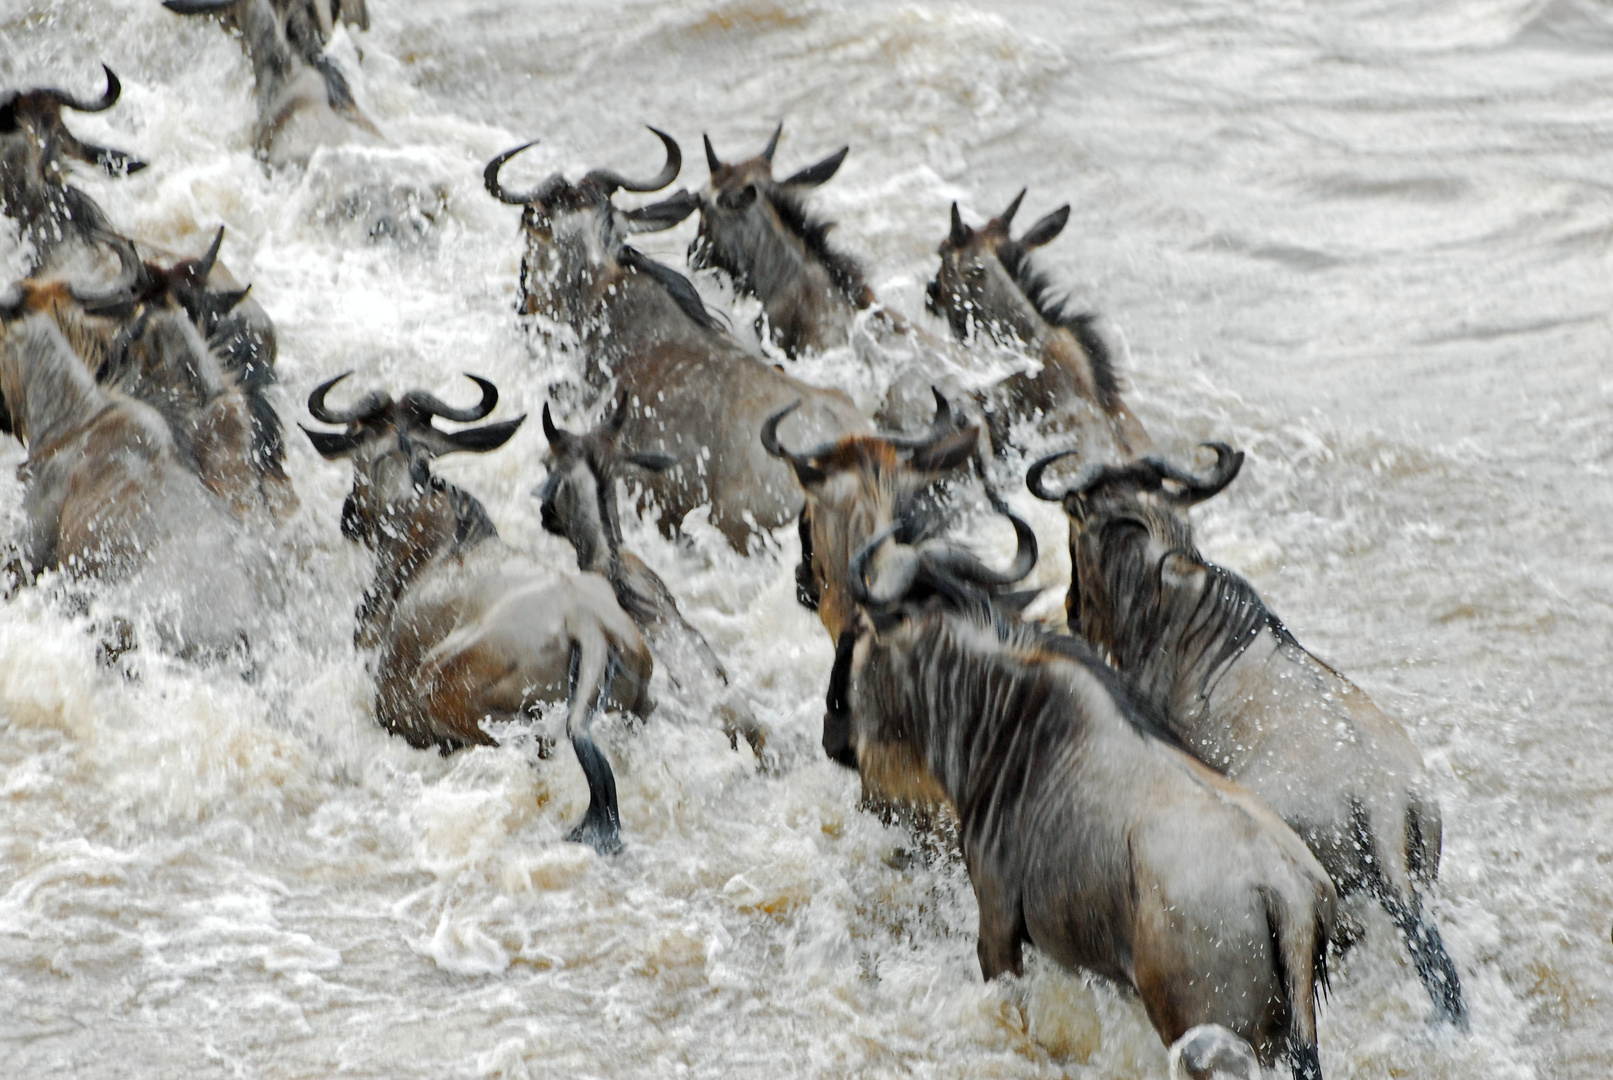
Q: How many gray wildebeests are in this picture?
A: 12